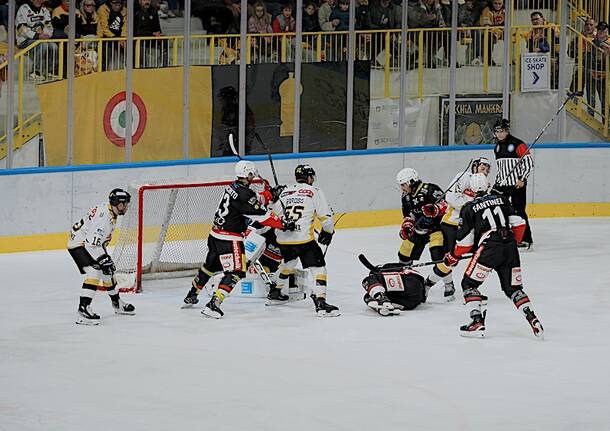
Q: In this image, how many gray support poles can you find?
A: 11